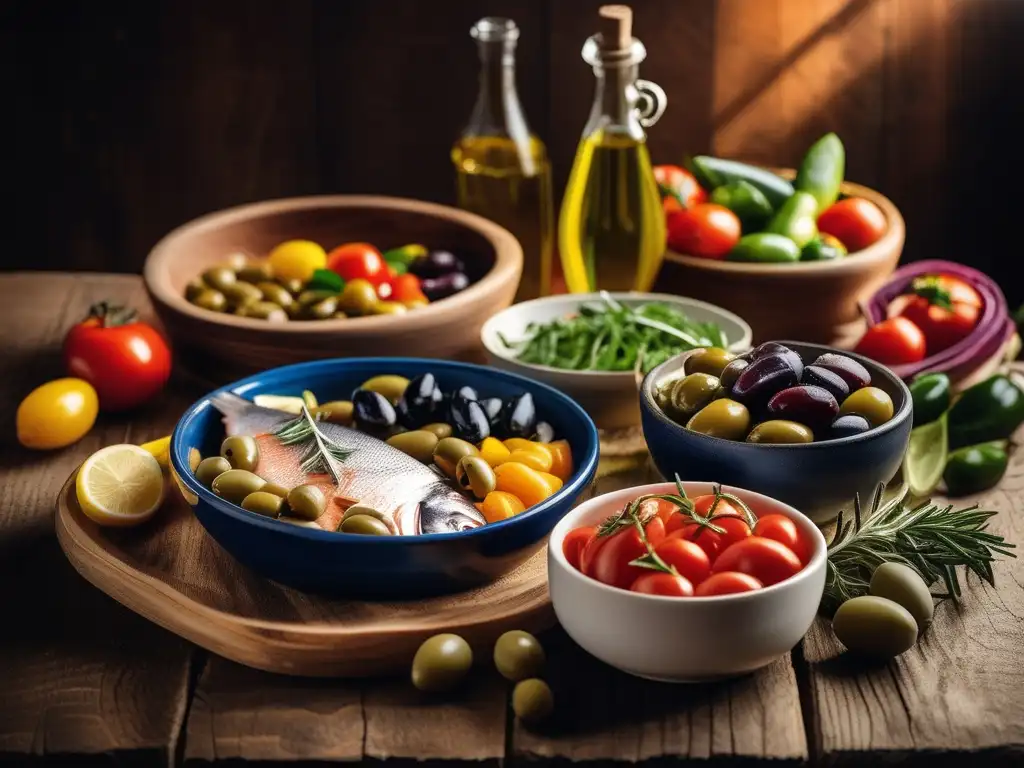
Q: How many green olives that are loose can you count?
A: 5